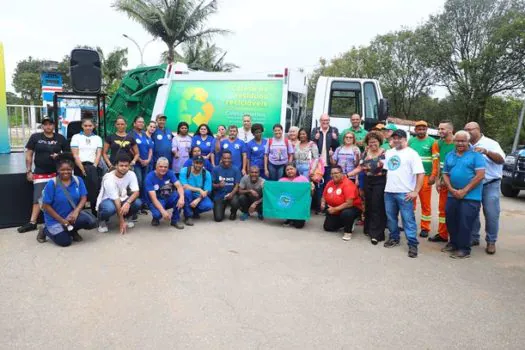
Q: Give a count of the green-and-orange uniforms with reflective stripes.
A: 2